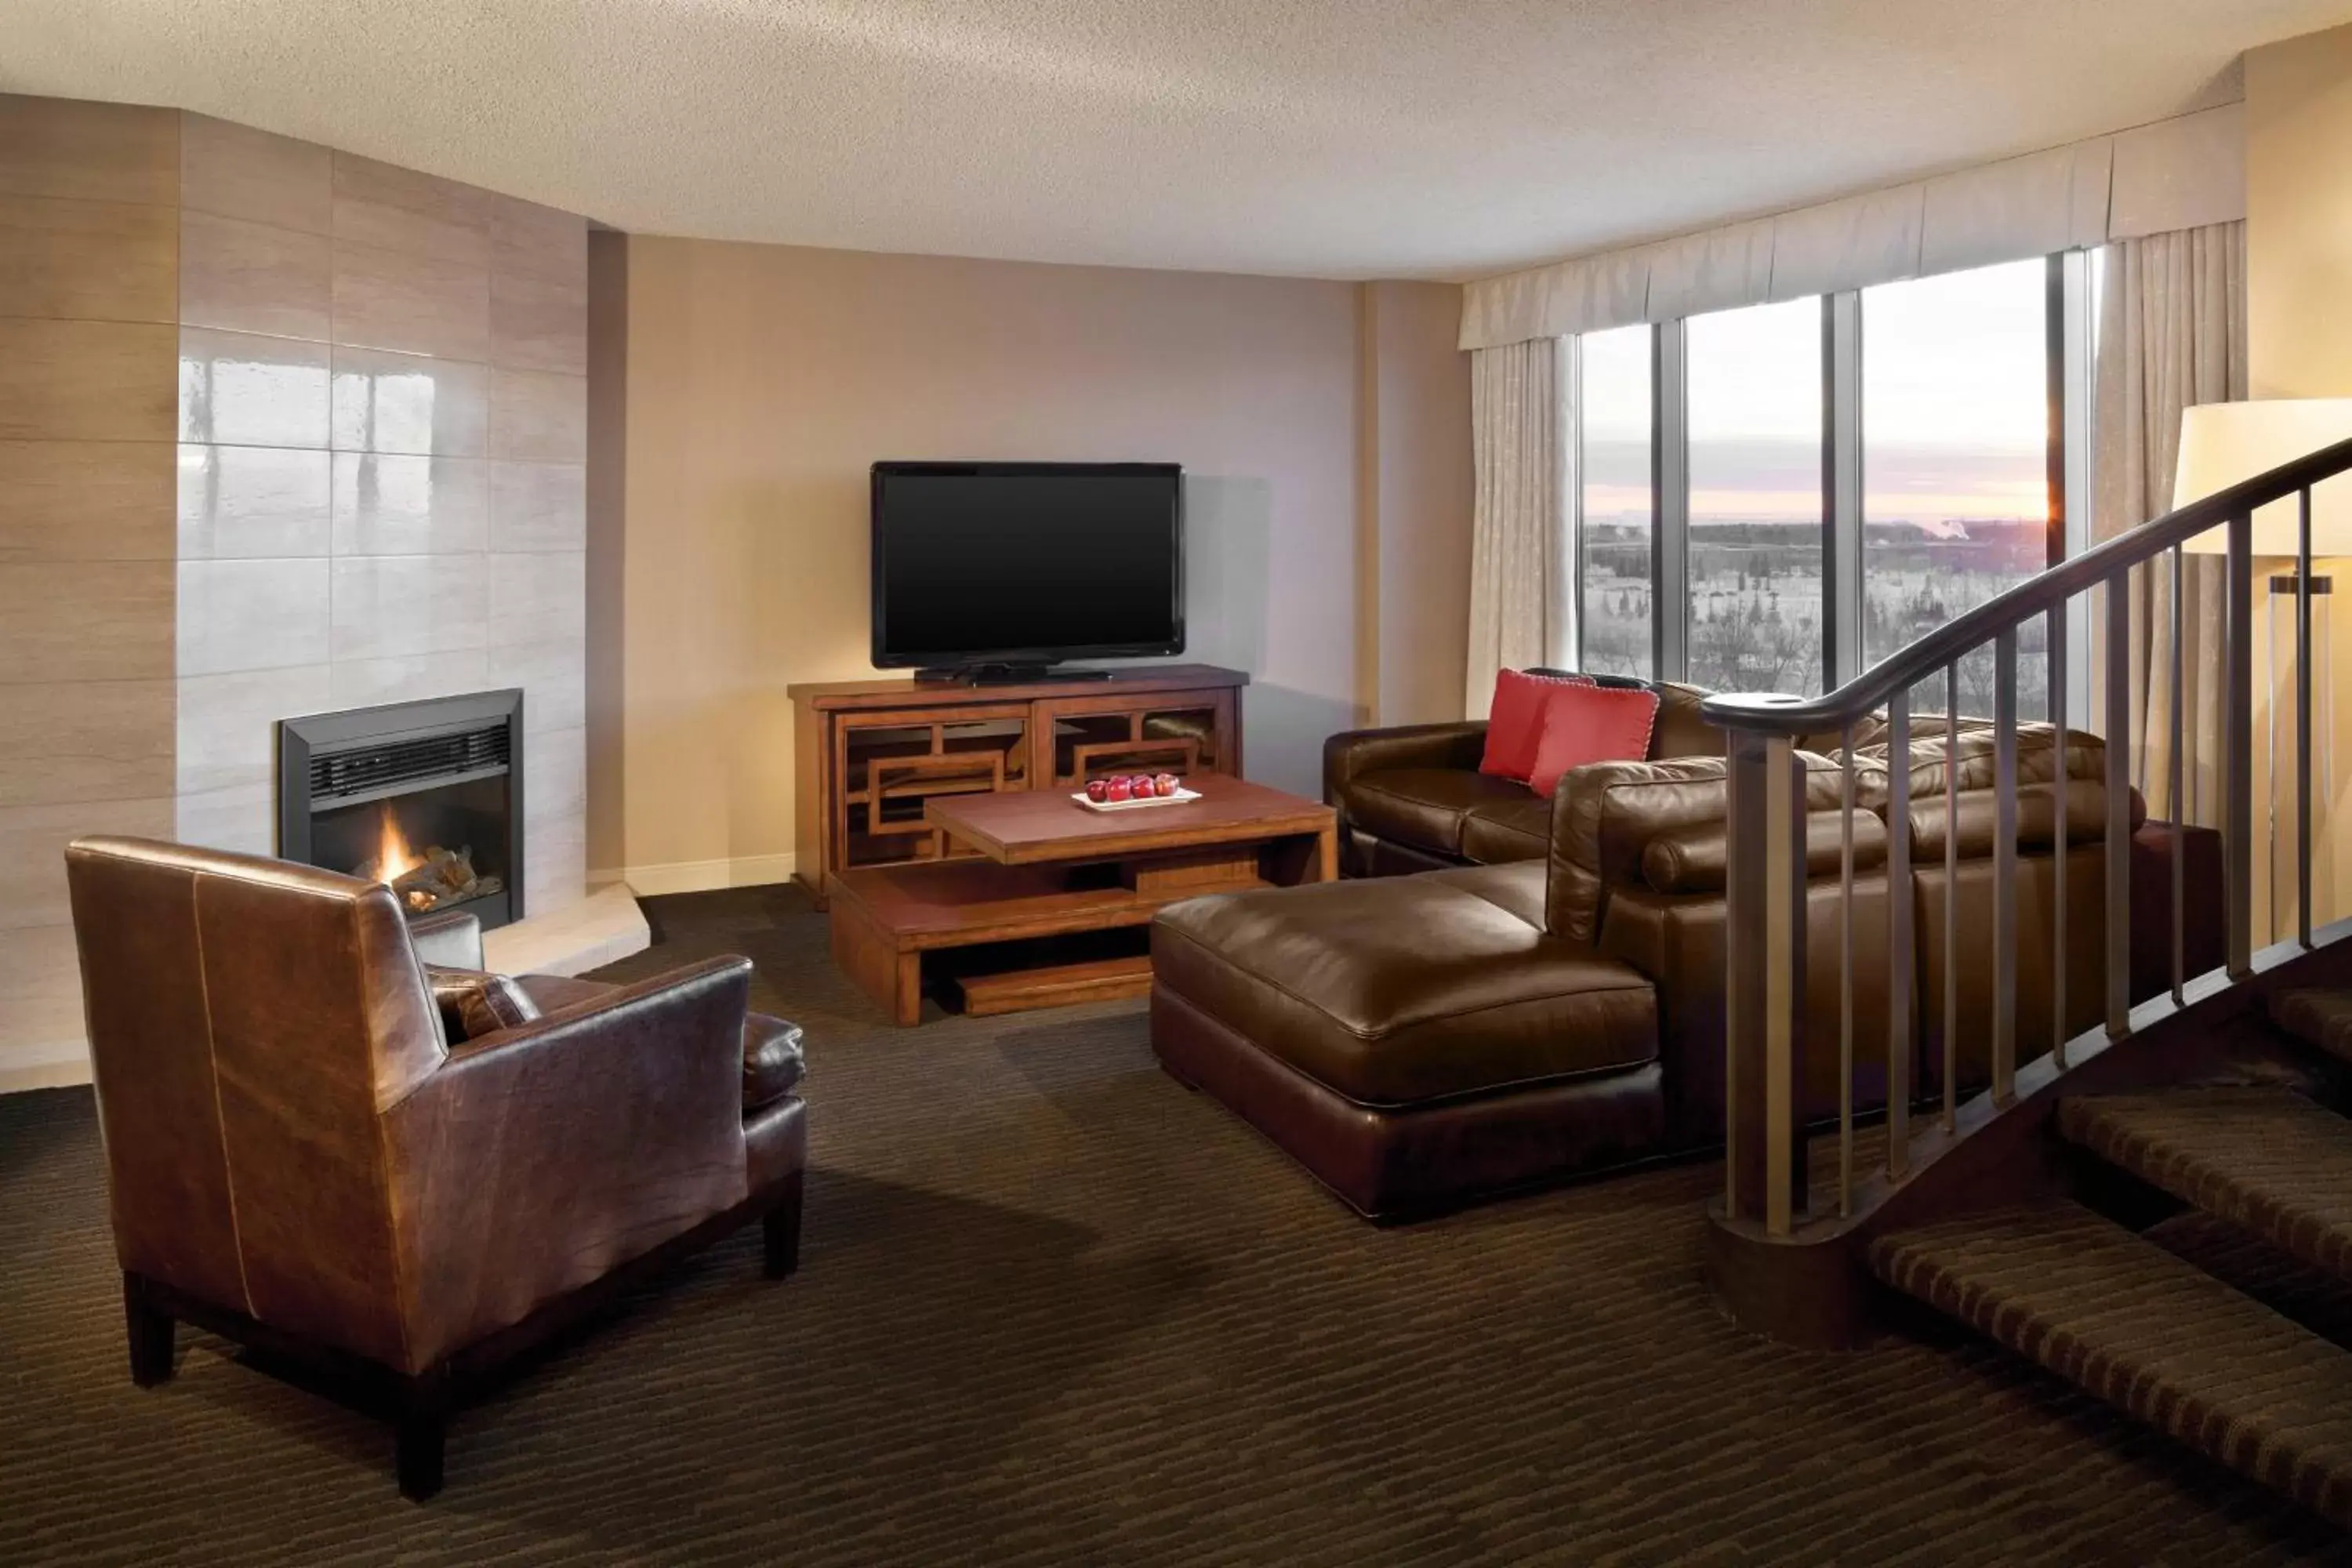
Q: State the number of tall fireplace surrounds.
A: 1